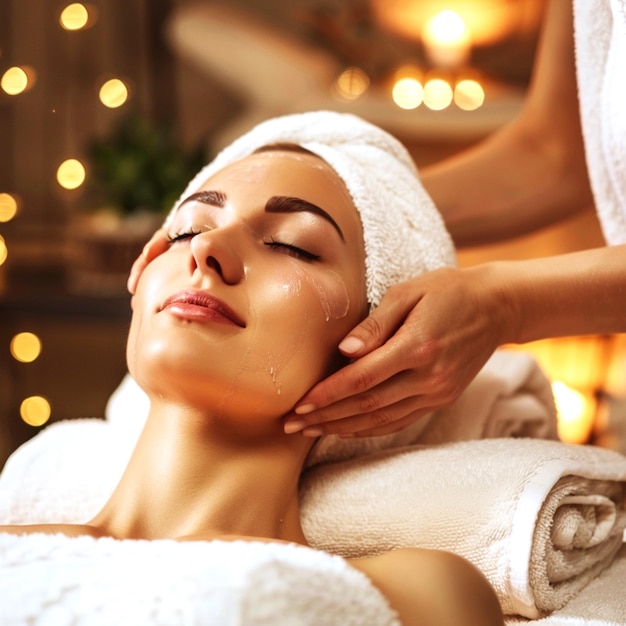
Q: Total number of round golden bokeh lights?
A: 12